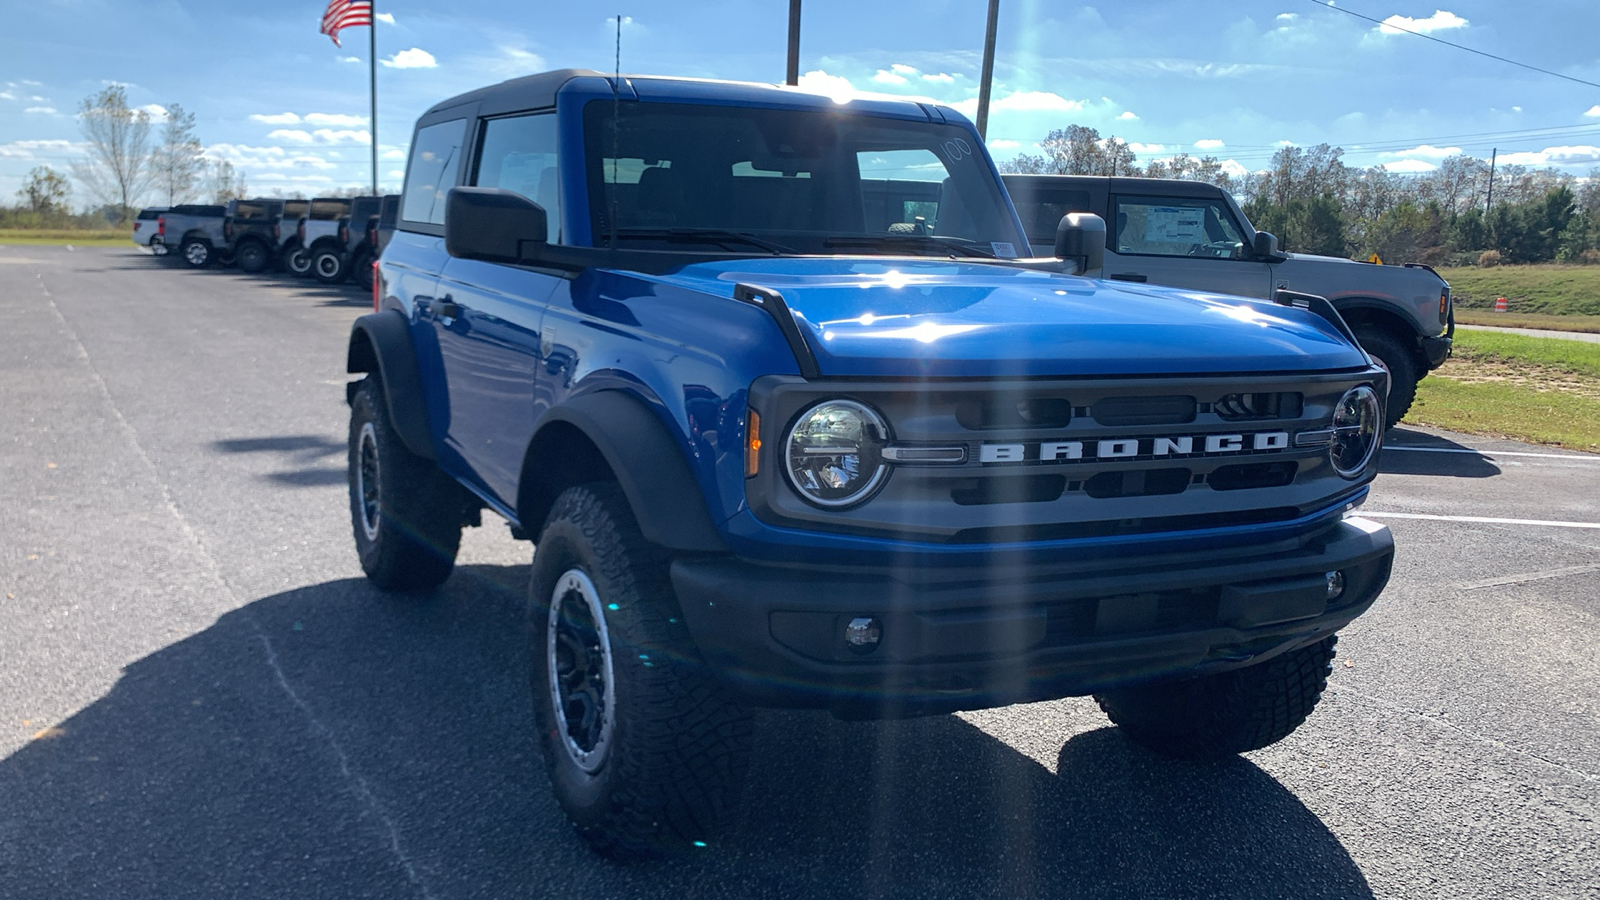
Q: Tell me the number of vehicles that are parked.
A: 9